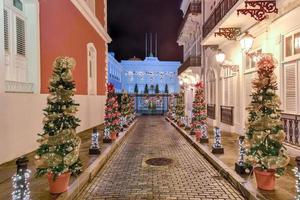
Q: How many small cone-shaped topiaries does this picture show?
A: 4